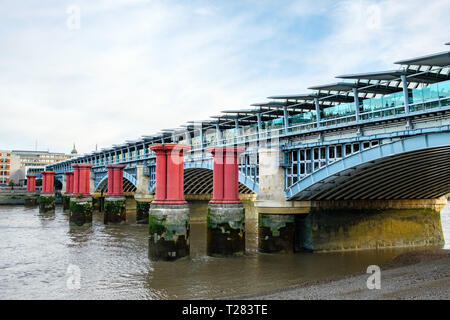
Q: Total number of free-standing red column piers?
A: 7